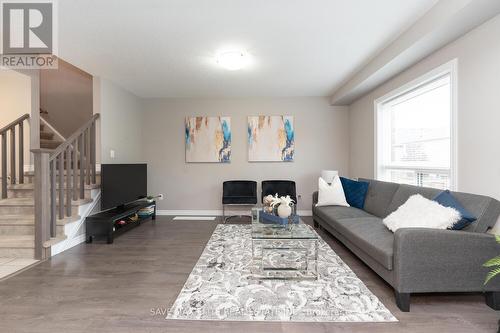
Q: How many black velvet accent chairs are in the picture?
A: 2